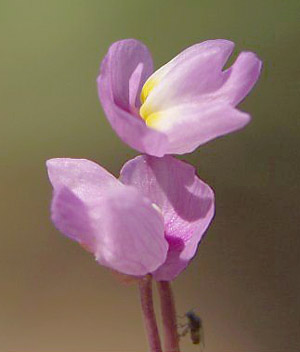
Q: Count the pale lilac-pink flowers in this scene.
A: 2